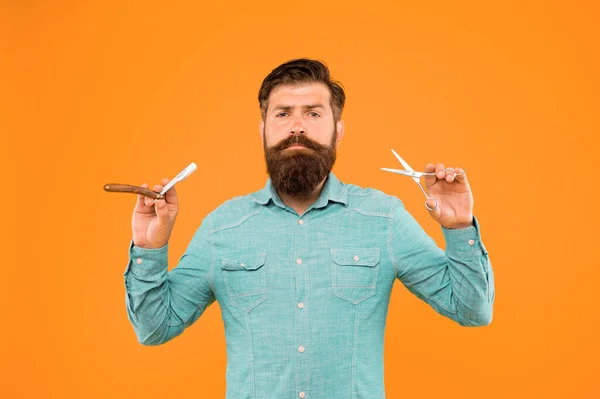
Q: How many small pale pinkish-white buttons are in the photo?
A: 9